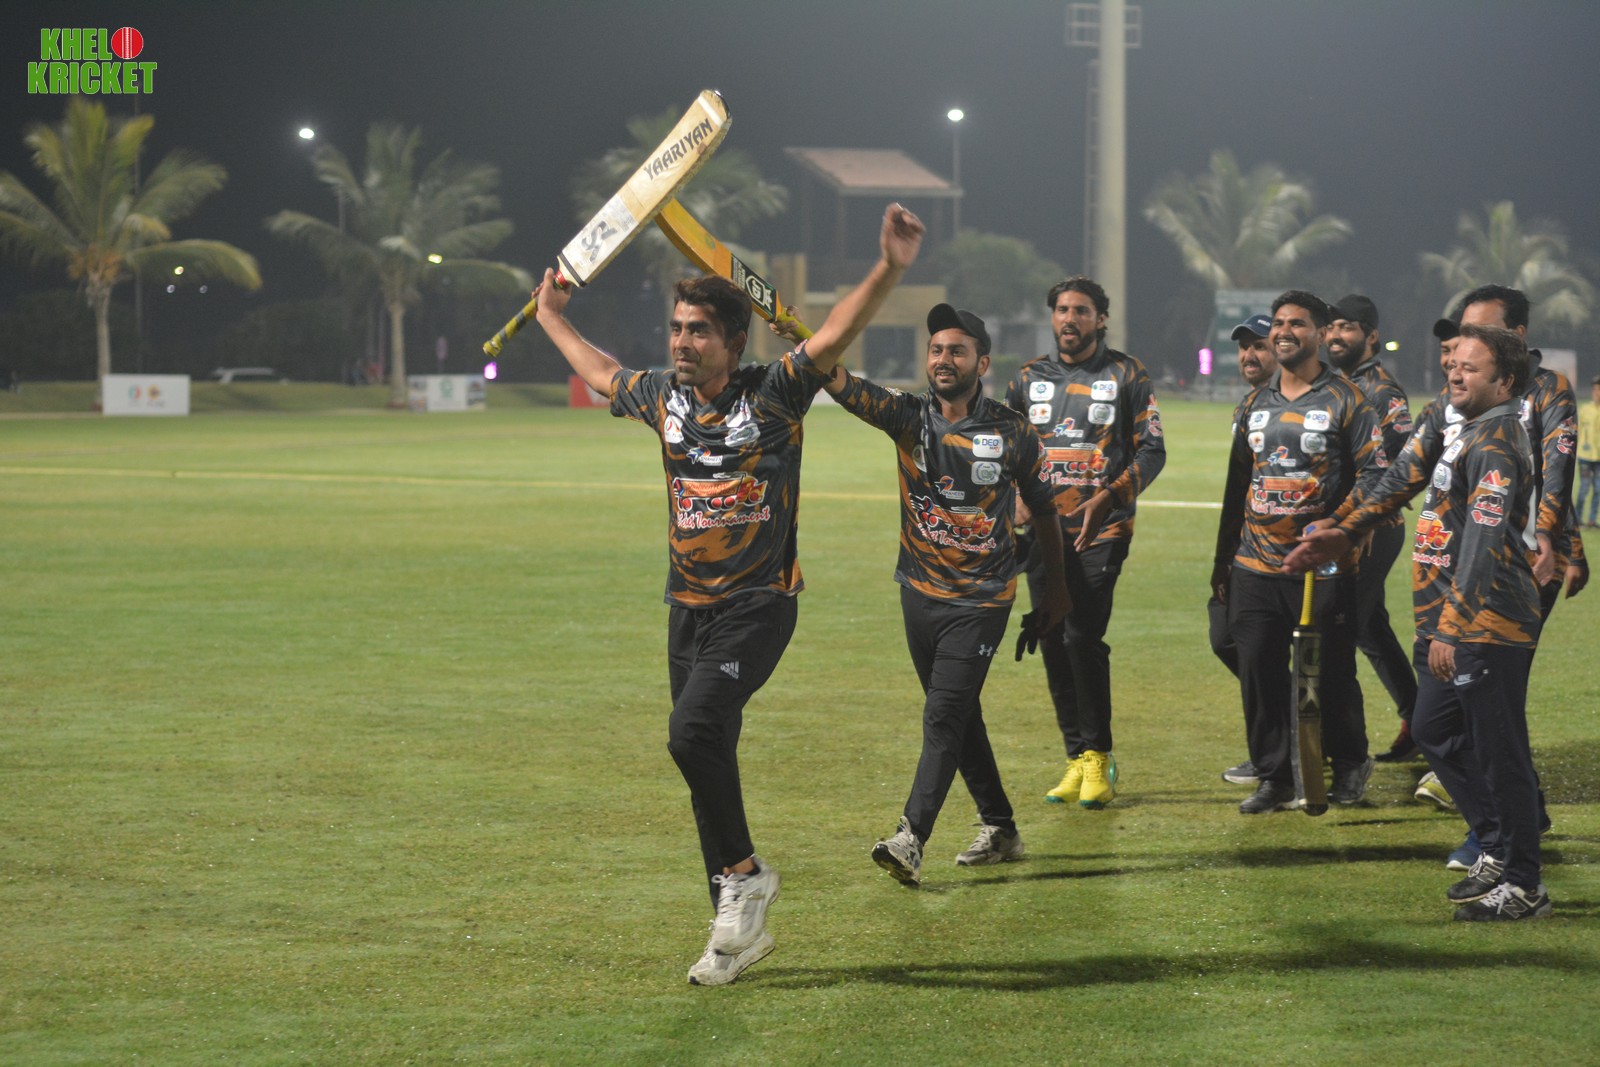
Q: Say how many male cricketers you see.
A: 9